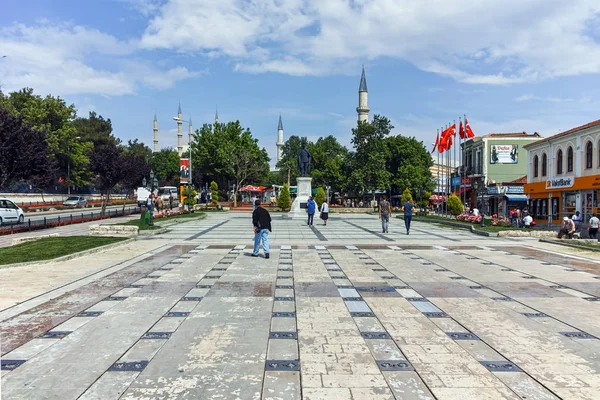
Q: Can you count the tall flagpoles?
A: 7